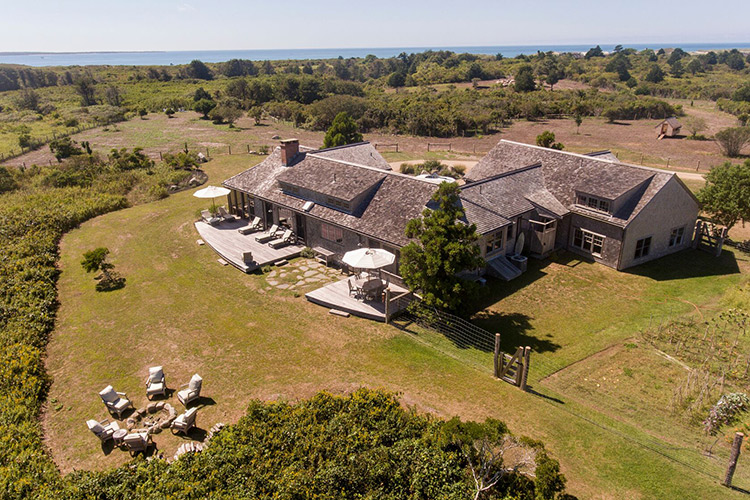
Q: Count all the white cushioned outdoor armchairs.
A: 6